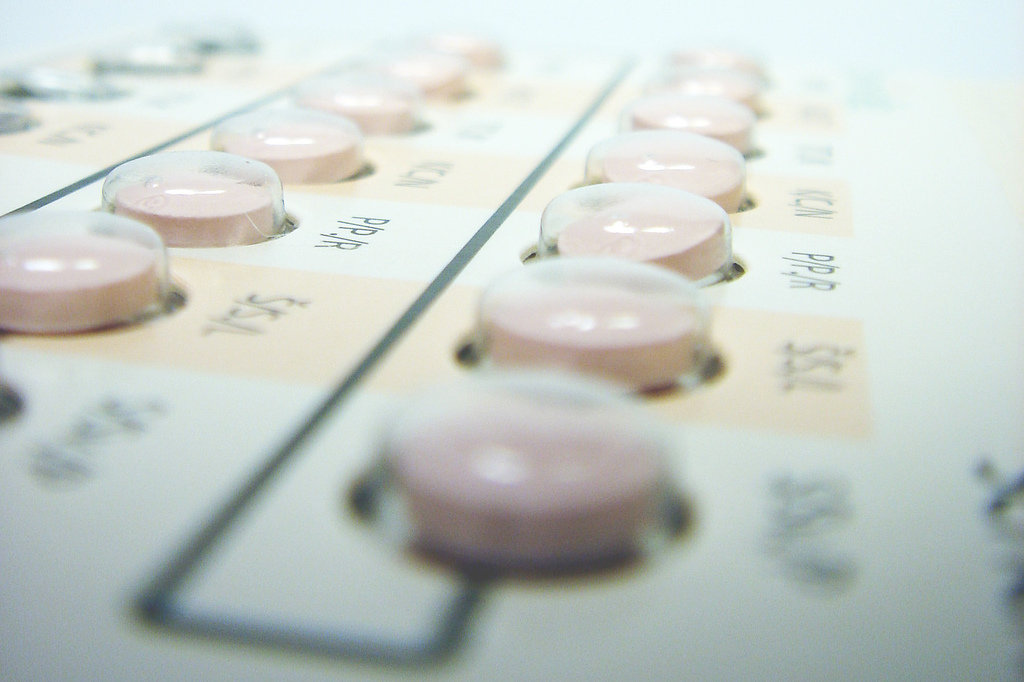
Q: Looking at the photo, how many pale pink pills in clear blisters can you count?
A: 13